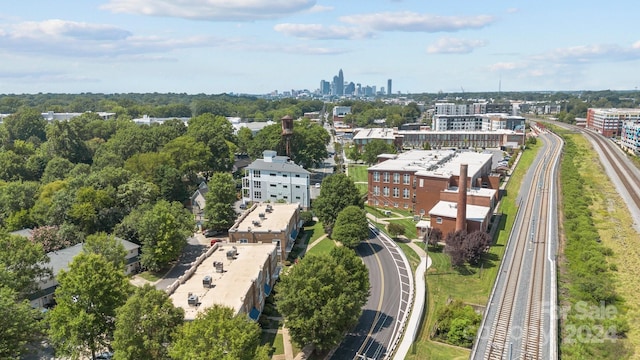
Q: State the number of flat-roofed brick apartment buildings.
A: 2